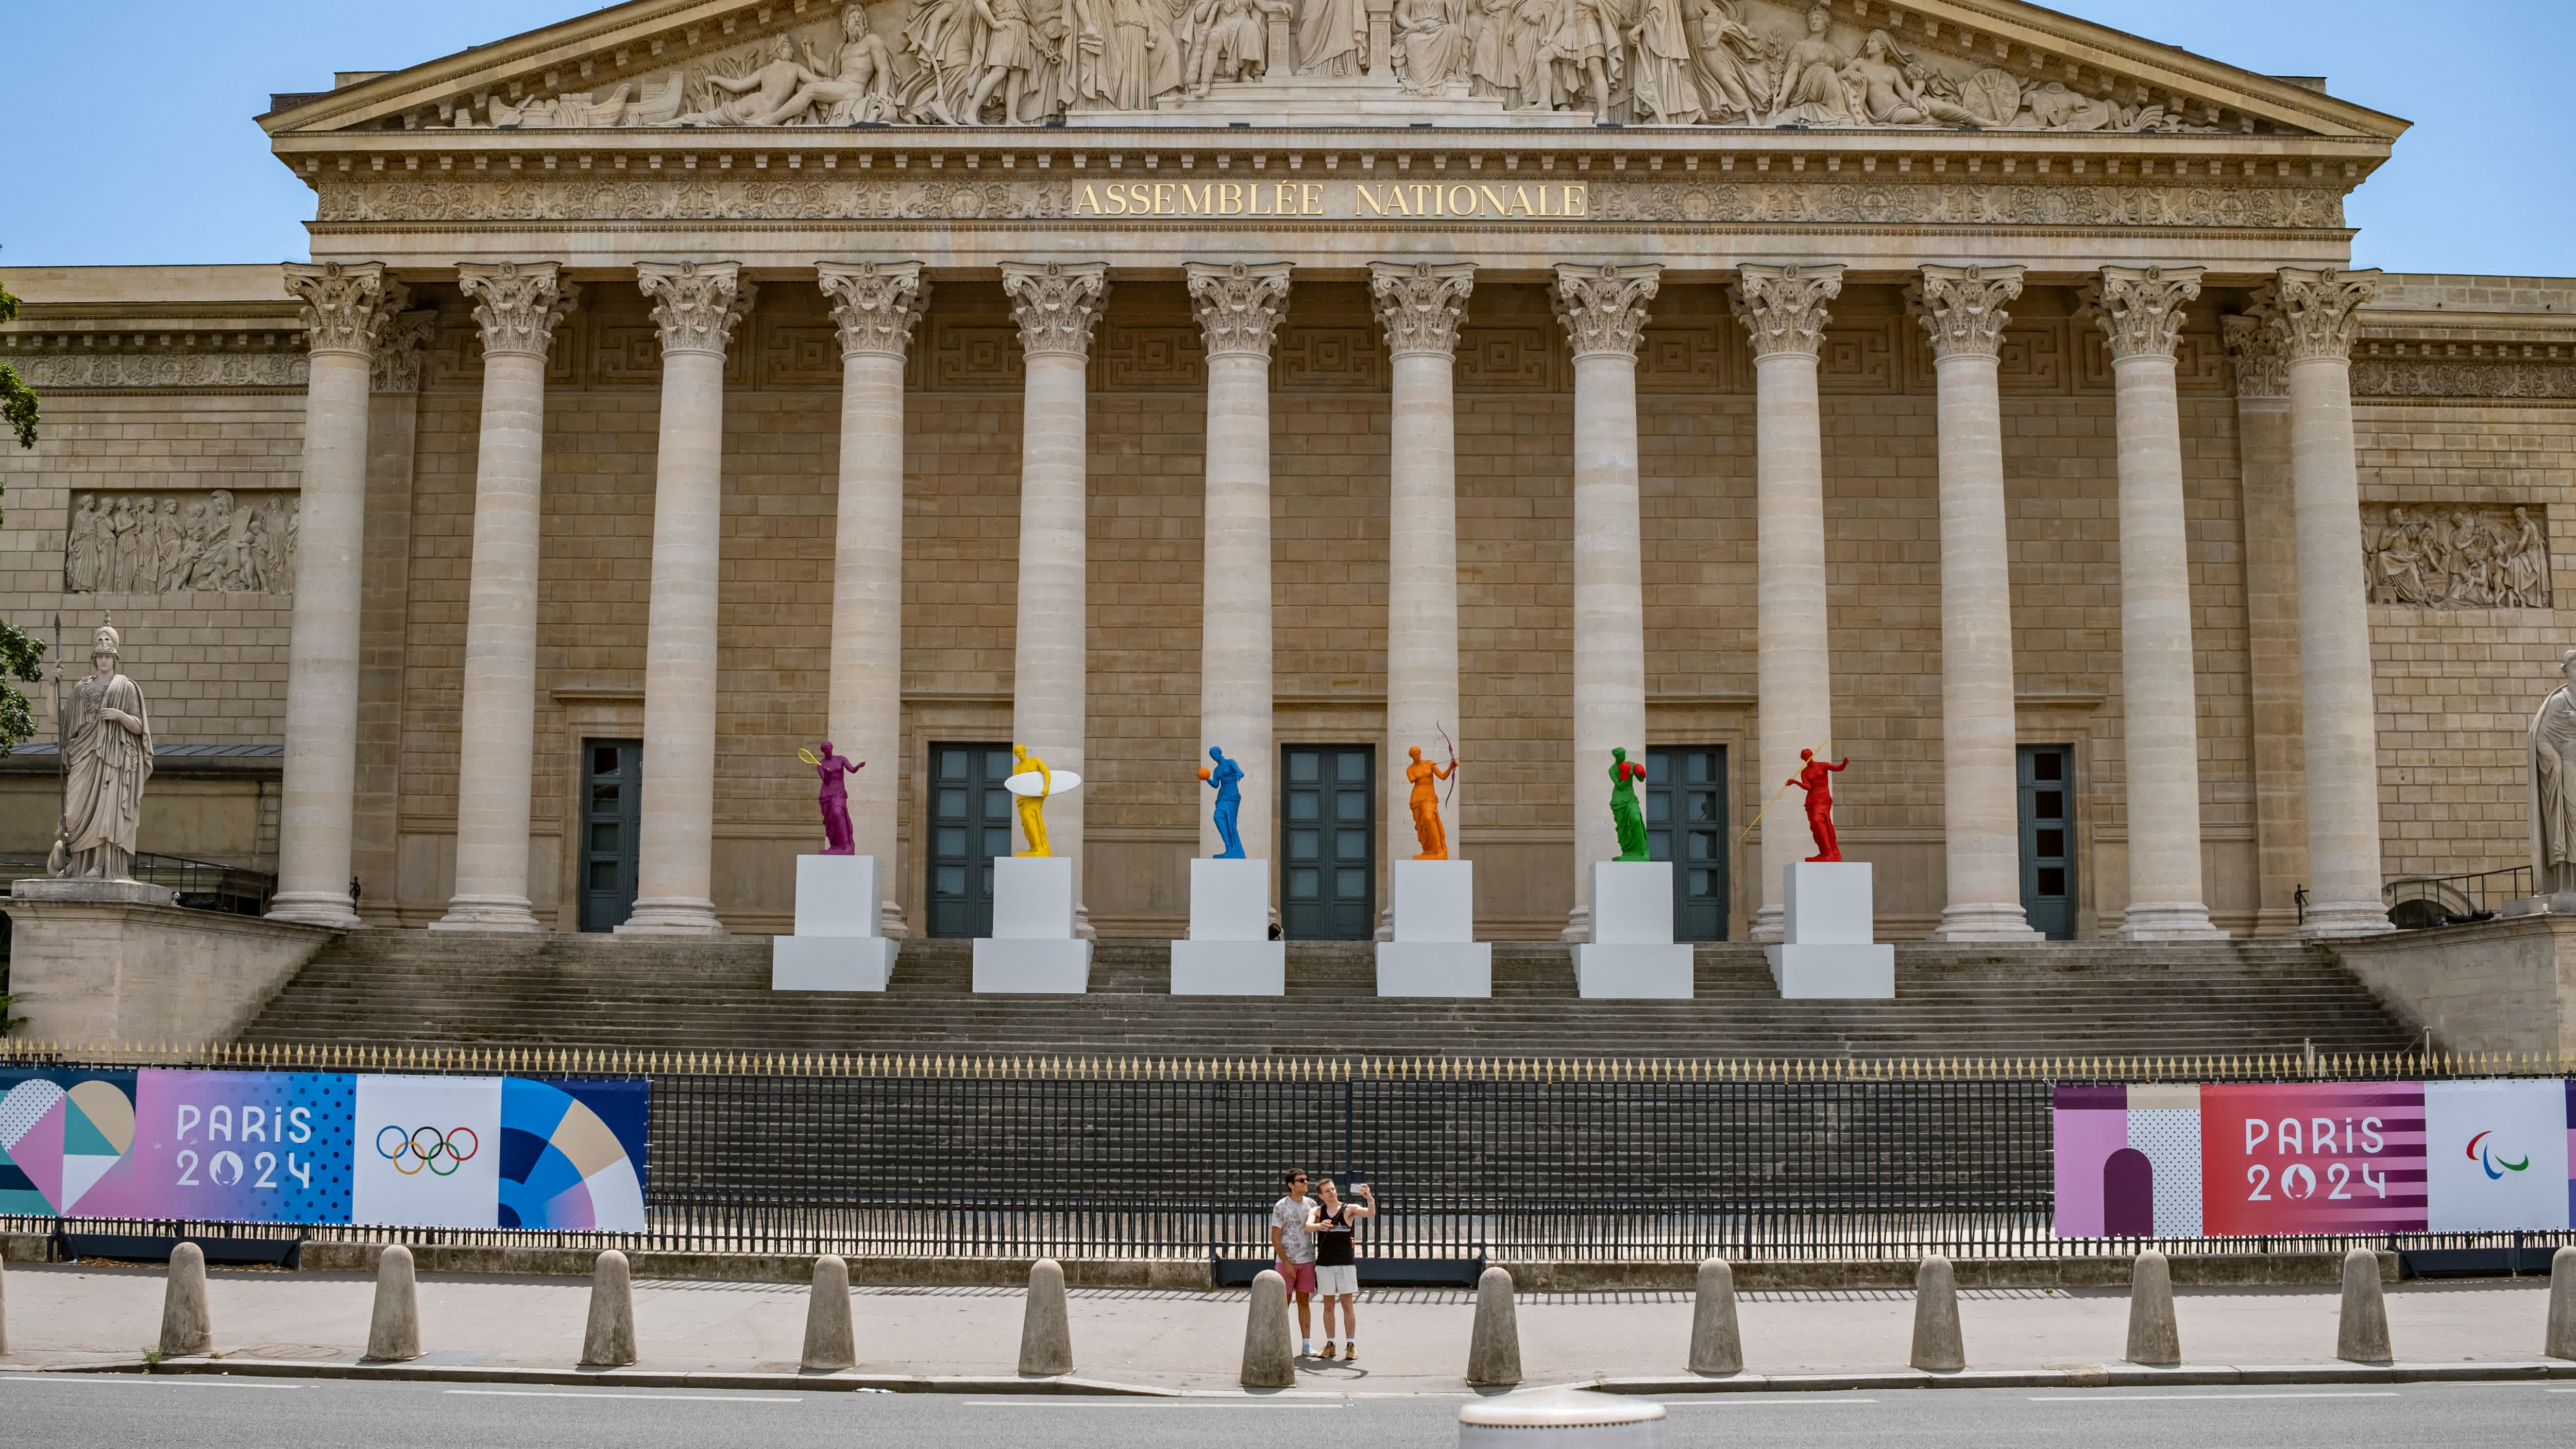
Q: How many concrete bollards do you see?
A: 13